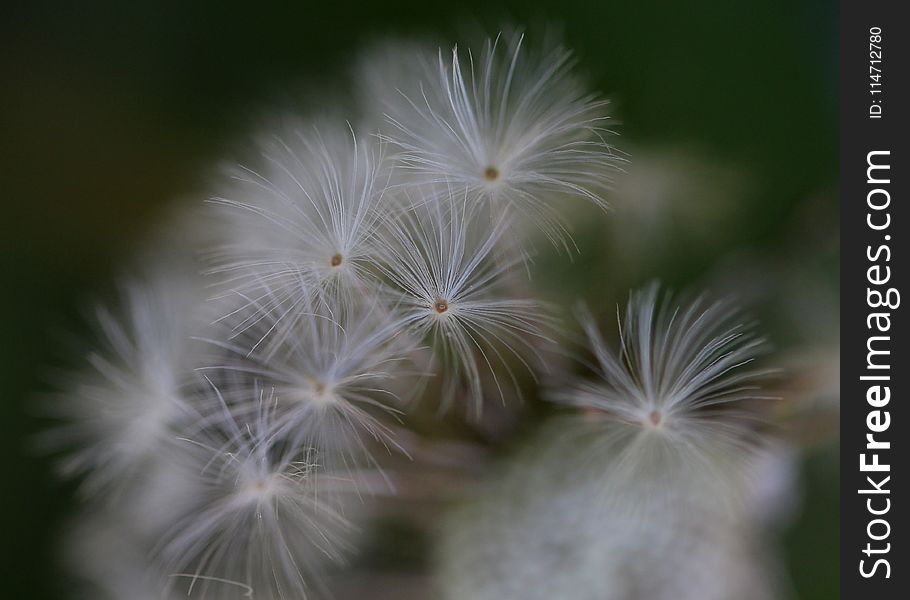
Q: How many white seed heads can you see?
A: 7